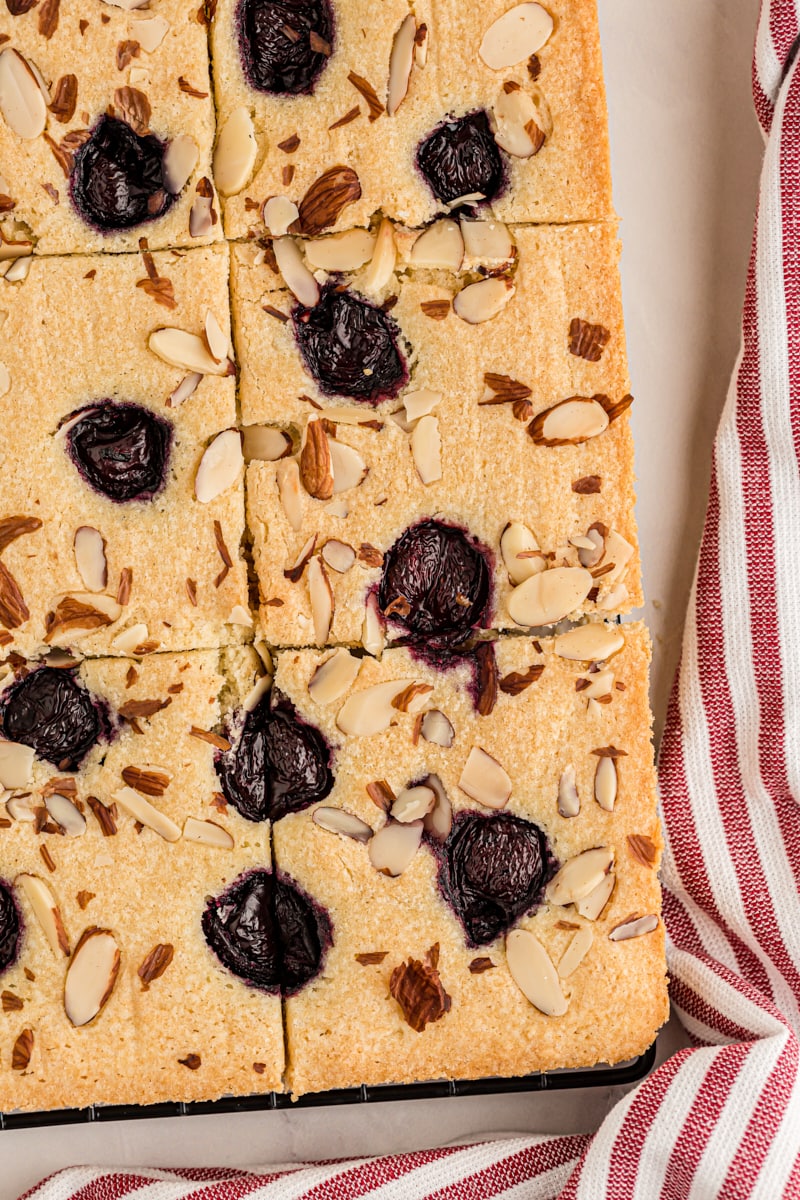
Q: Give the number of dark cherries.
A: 11